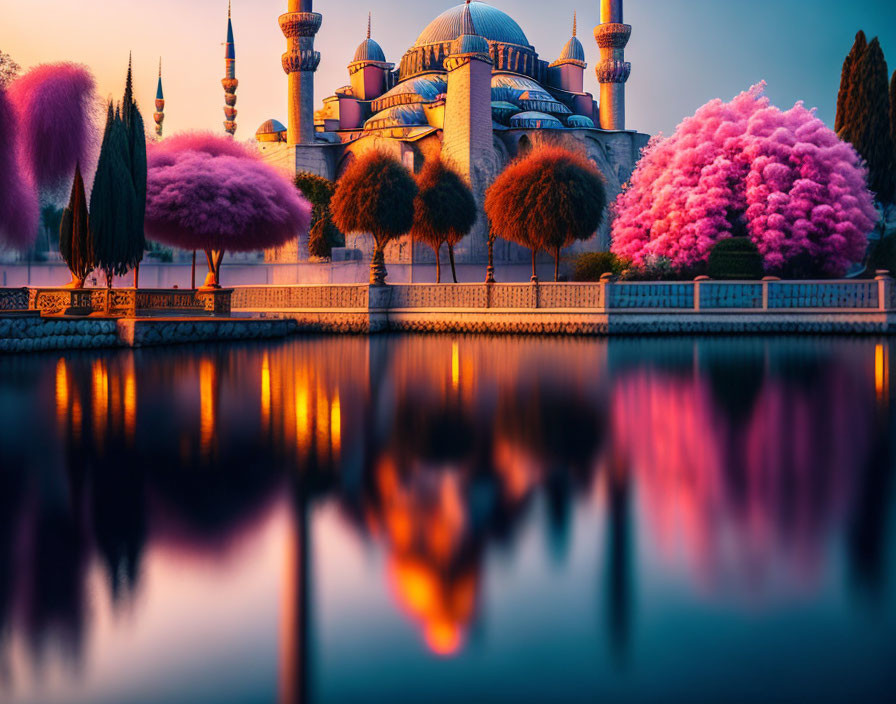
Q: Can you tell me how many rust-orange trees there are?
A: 3